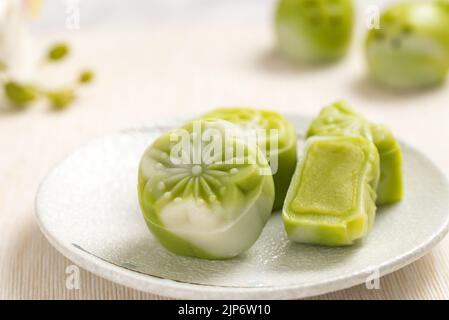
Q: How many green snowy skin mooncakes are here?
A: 6